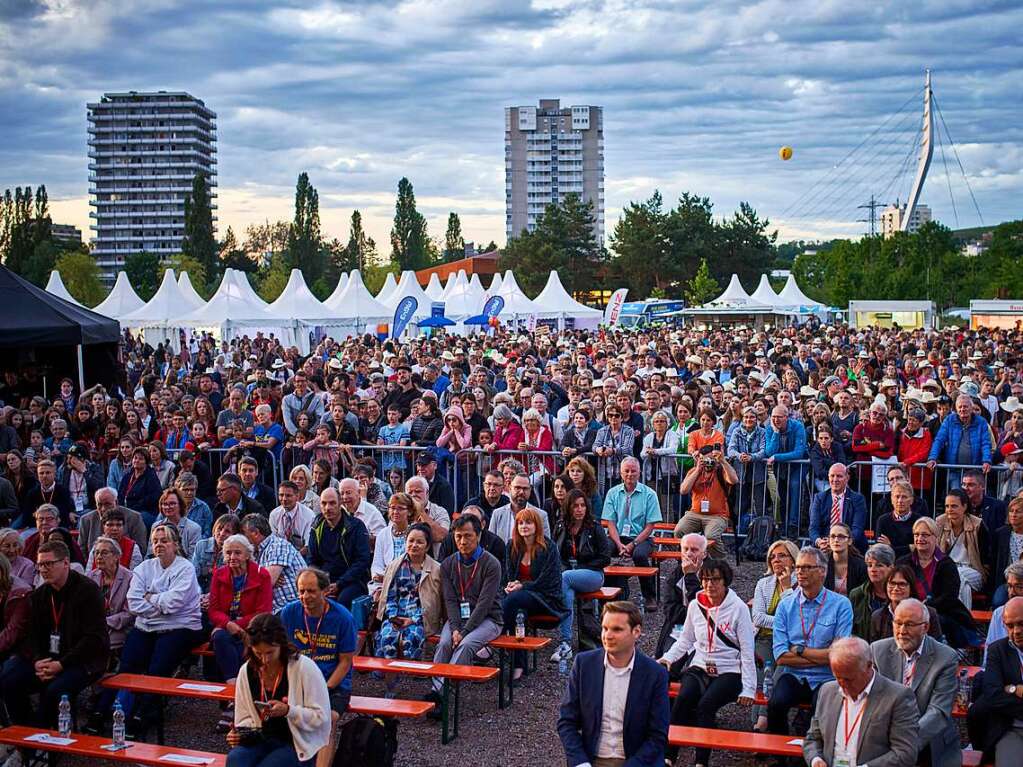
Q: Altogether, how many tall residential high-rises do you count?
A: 2